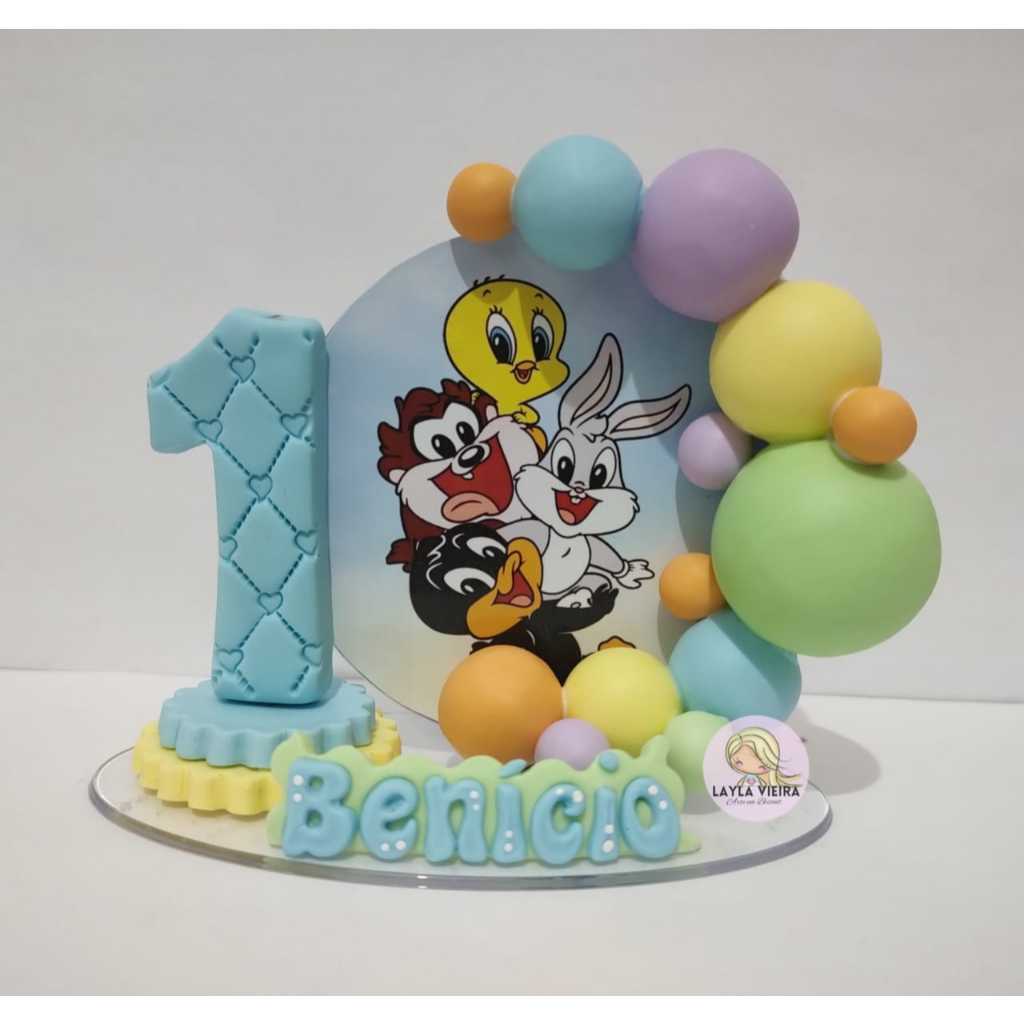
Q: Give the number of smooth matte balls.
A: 13